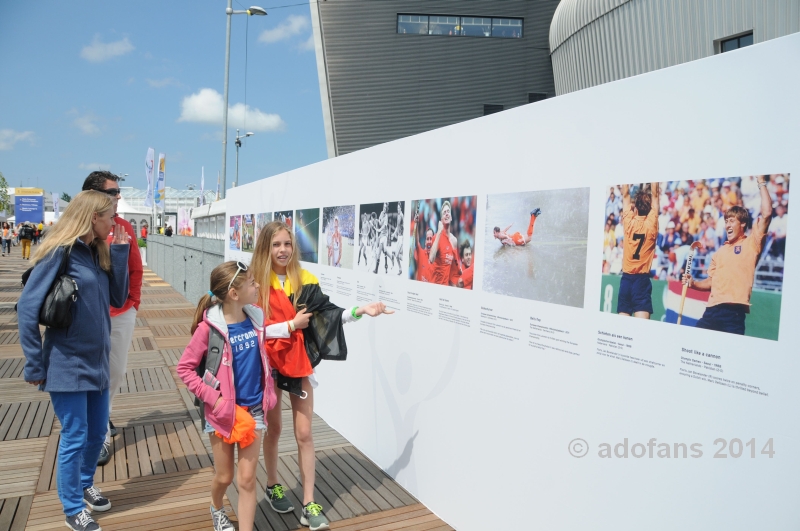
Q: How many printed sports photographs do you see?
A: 10